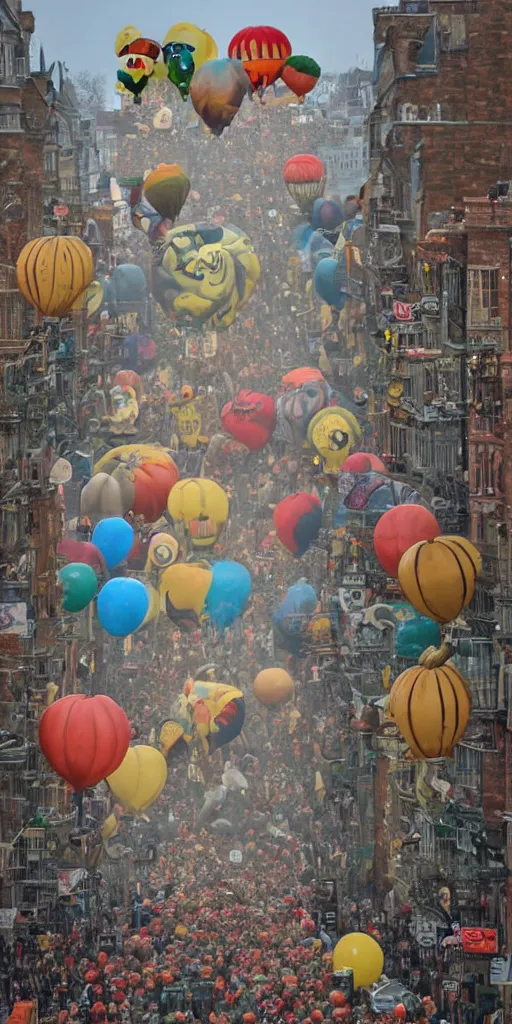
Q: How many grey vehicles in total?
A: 1